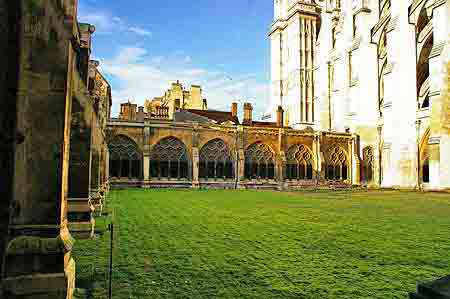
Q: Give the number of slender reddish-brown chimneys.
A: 3